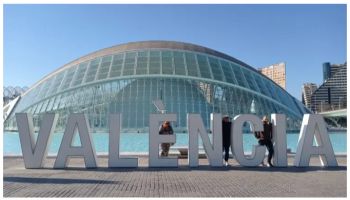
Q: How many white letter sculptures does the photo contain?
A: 8